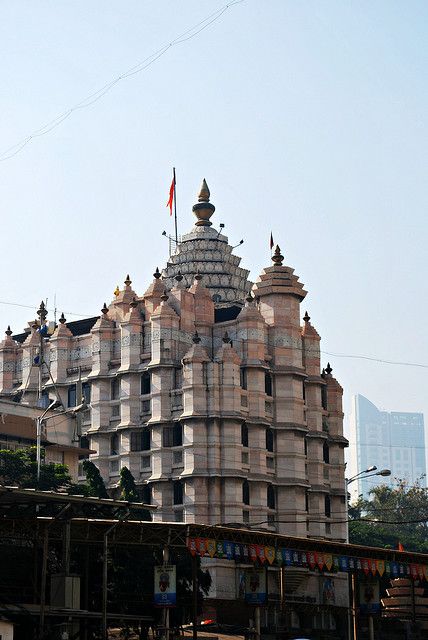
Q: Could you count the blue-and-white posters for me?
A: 3